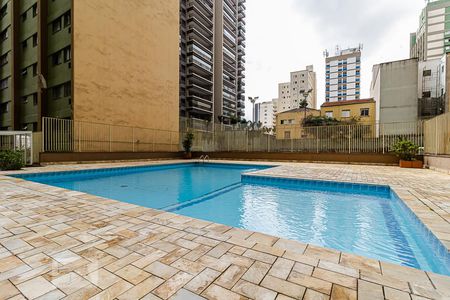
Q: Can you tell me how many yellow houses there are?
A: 2